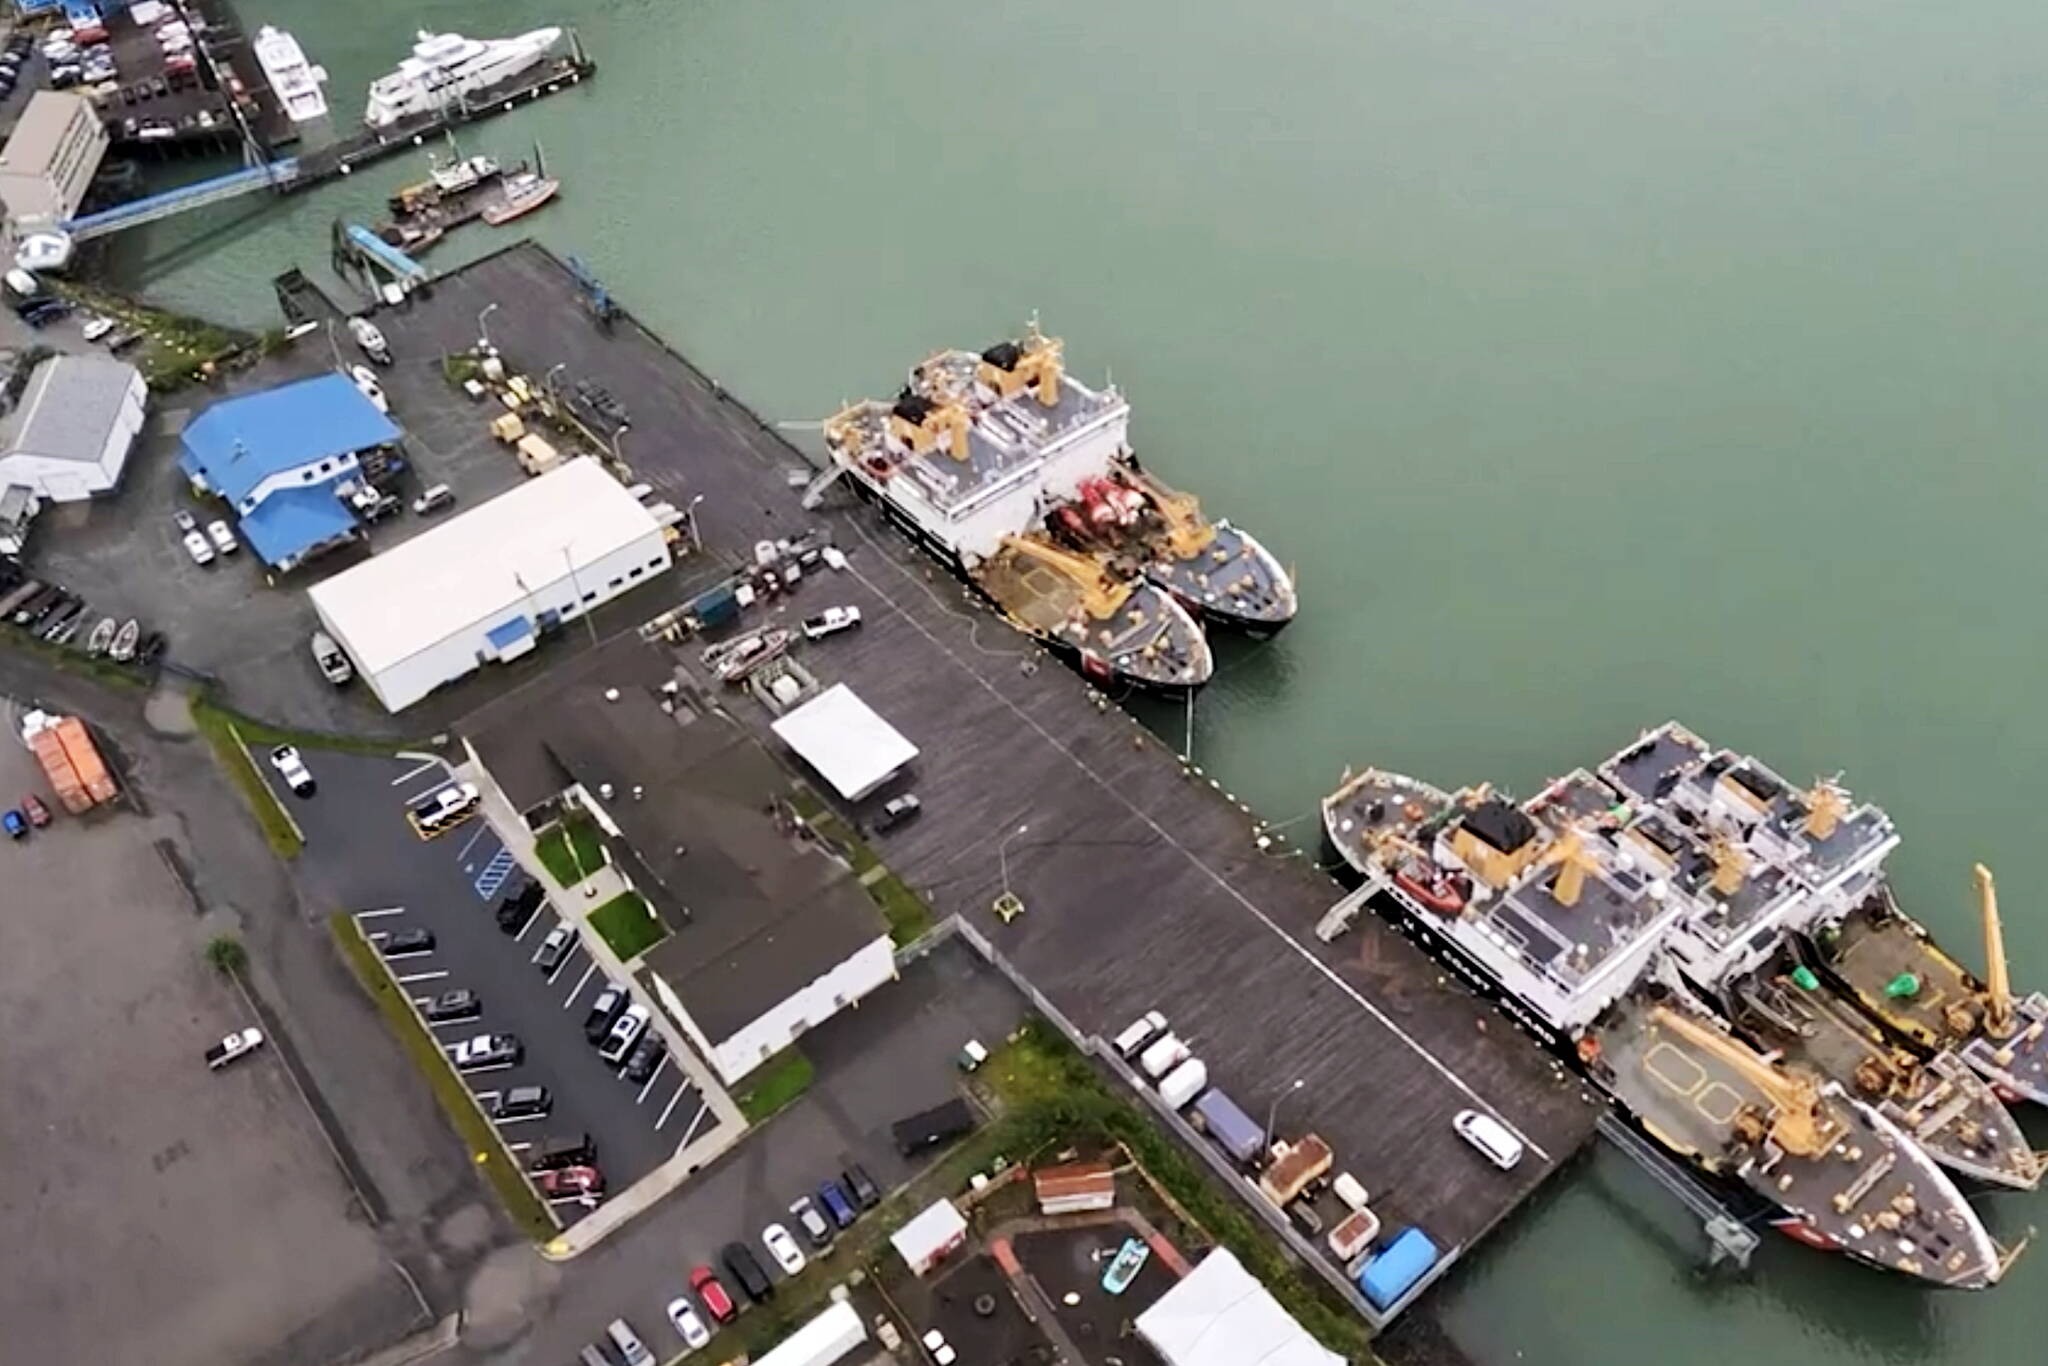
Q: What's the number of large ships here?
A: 5